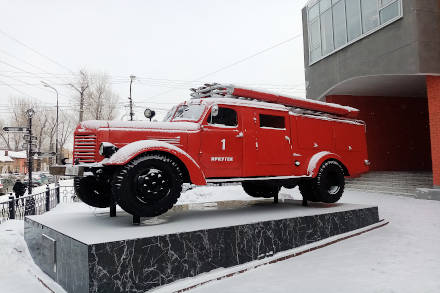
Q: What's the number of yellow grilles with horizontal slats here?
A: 0